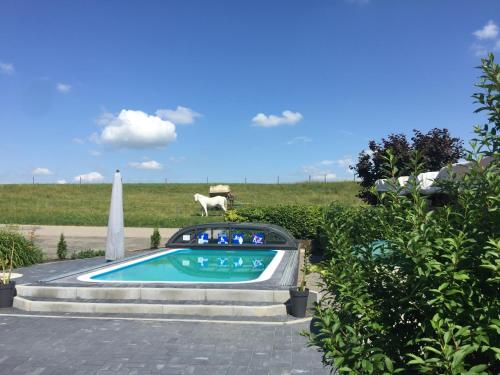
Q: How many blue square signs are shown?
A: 4